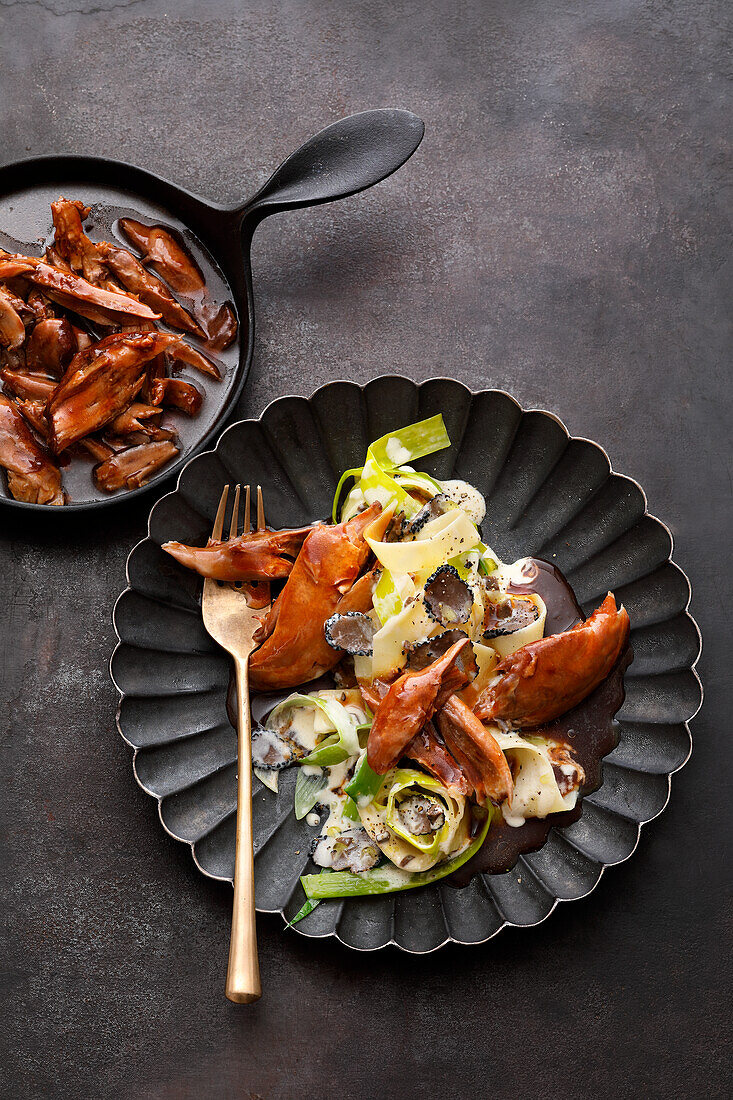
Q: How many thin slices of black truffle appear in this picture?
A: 8